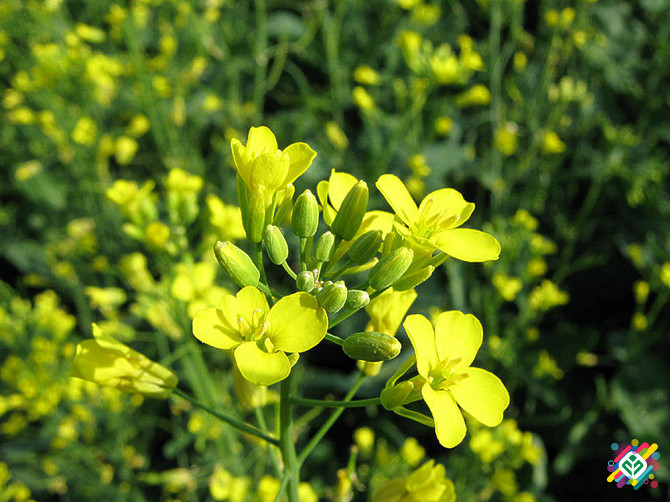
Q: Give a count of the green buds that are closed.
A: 11